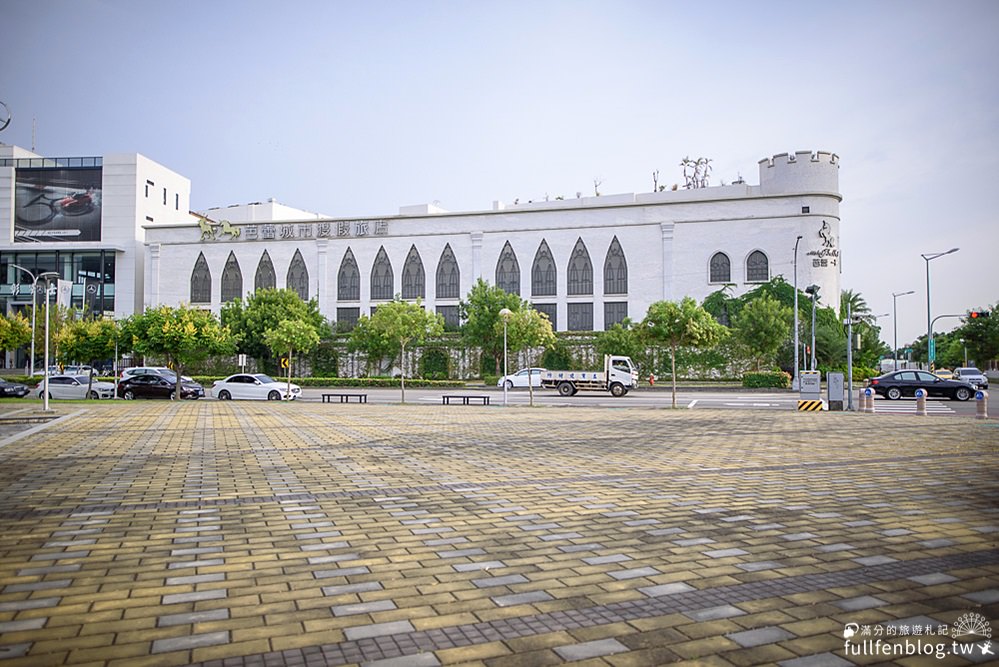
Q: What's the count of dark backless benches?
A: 2